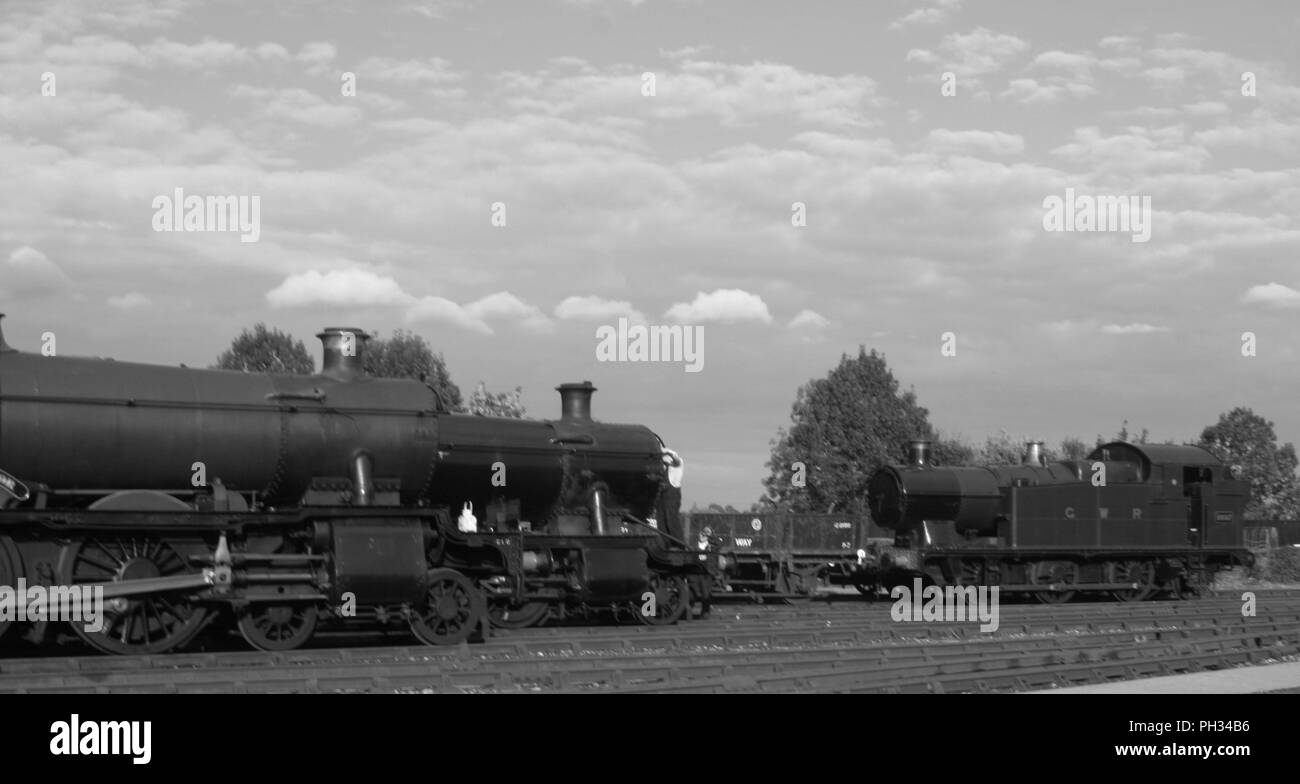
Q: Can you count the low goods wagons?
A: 1